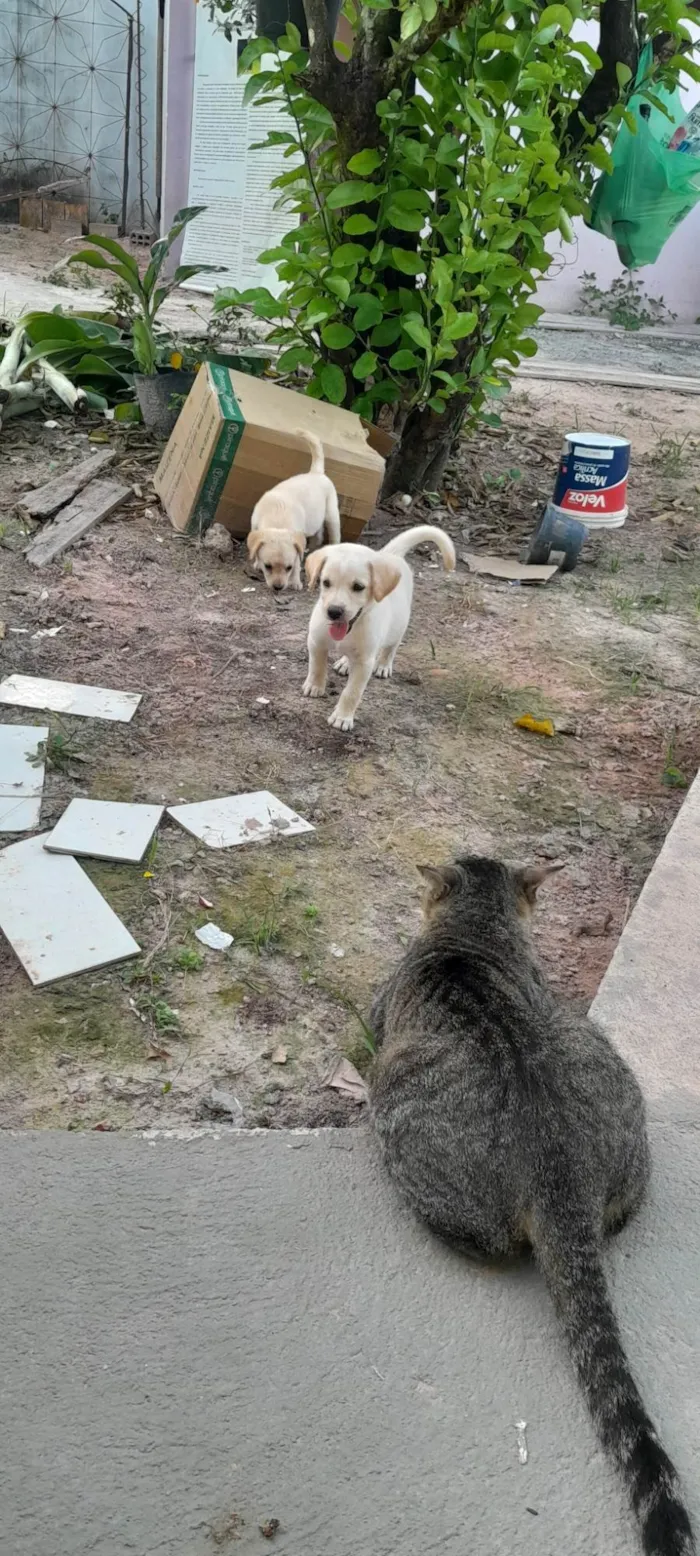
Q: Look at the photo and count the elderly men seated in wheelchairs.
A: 0